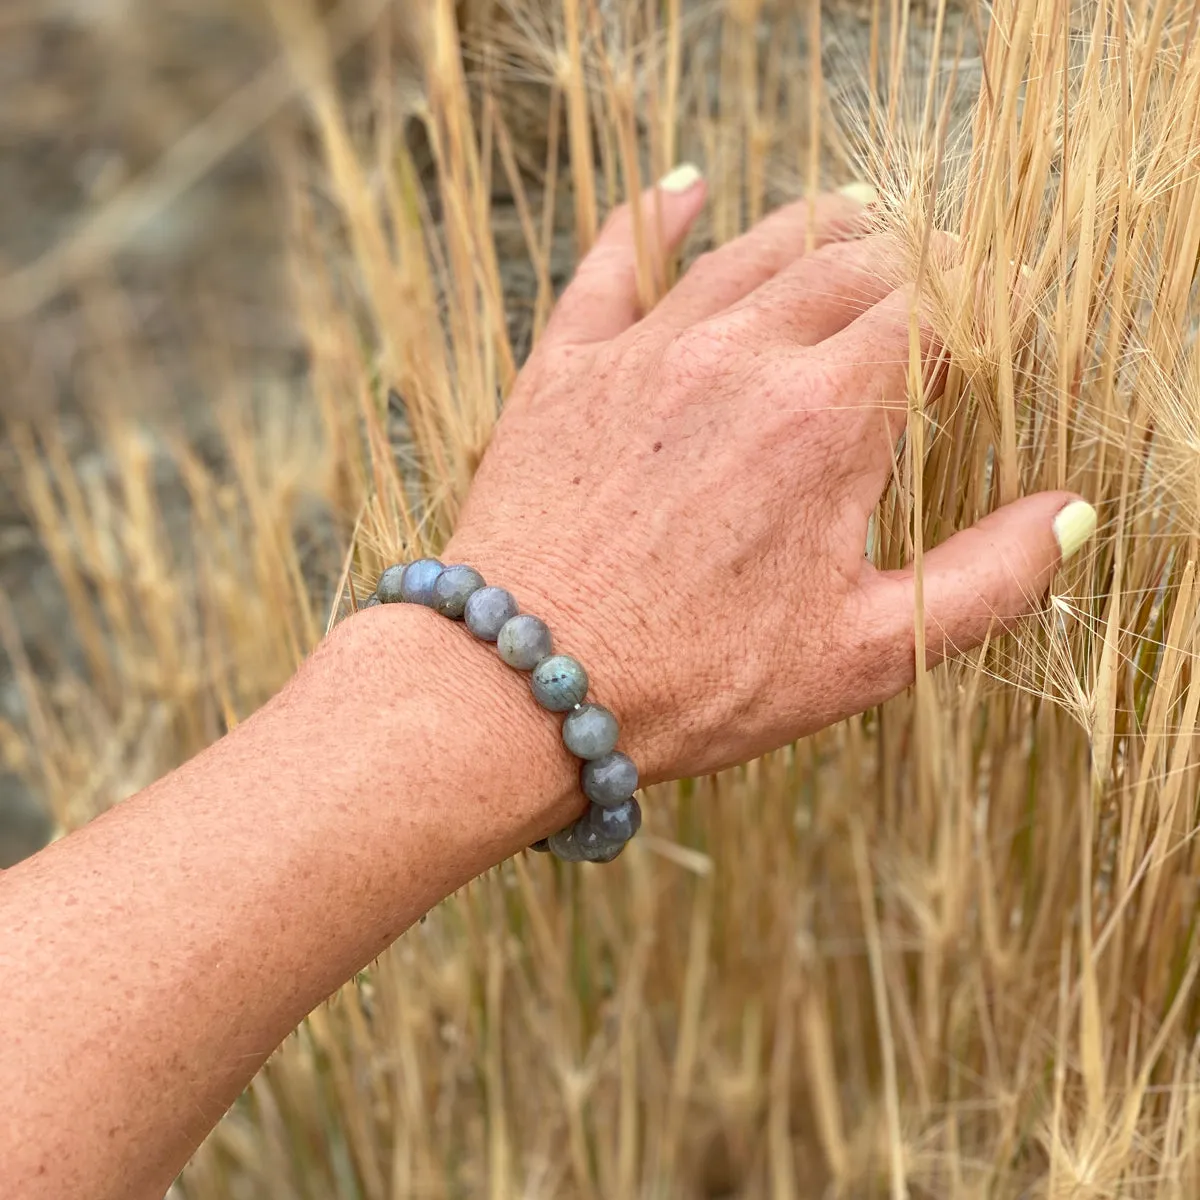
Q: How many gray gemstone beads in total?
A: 13